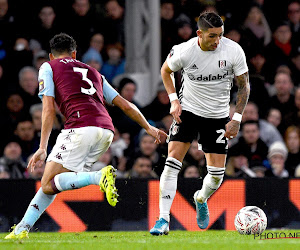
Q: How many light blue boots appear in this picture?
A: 2